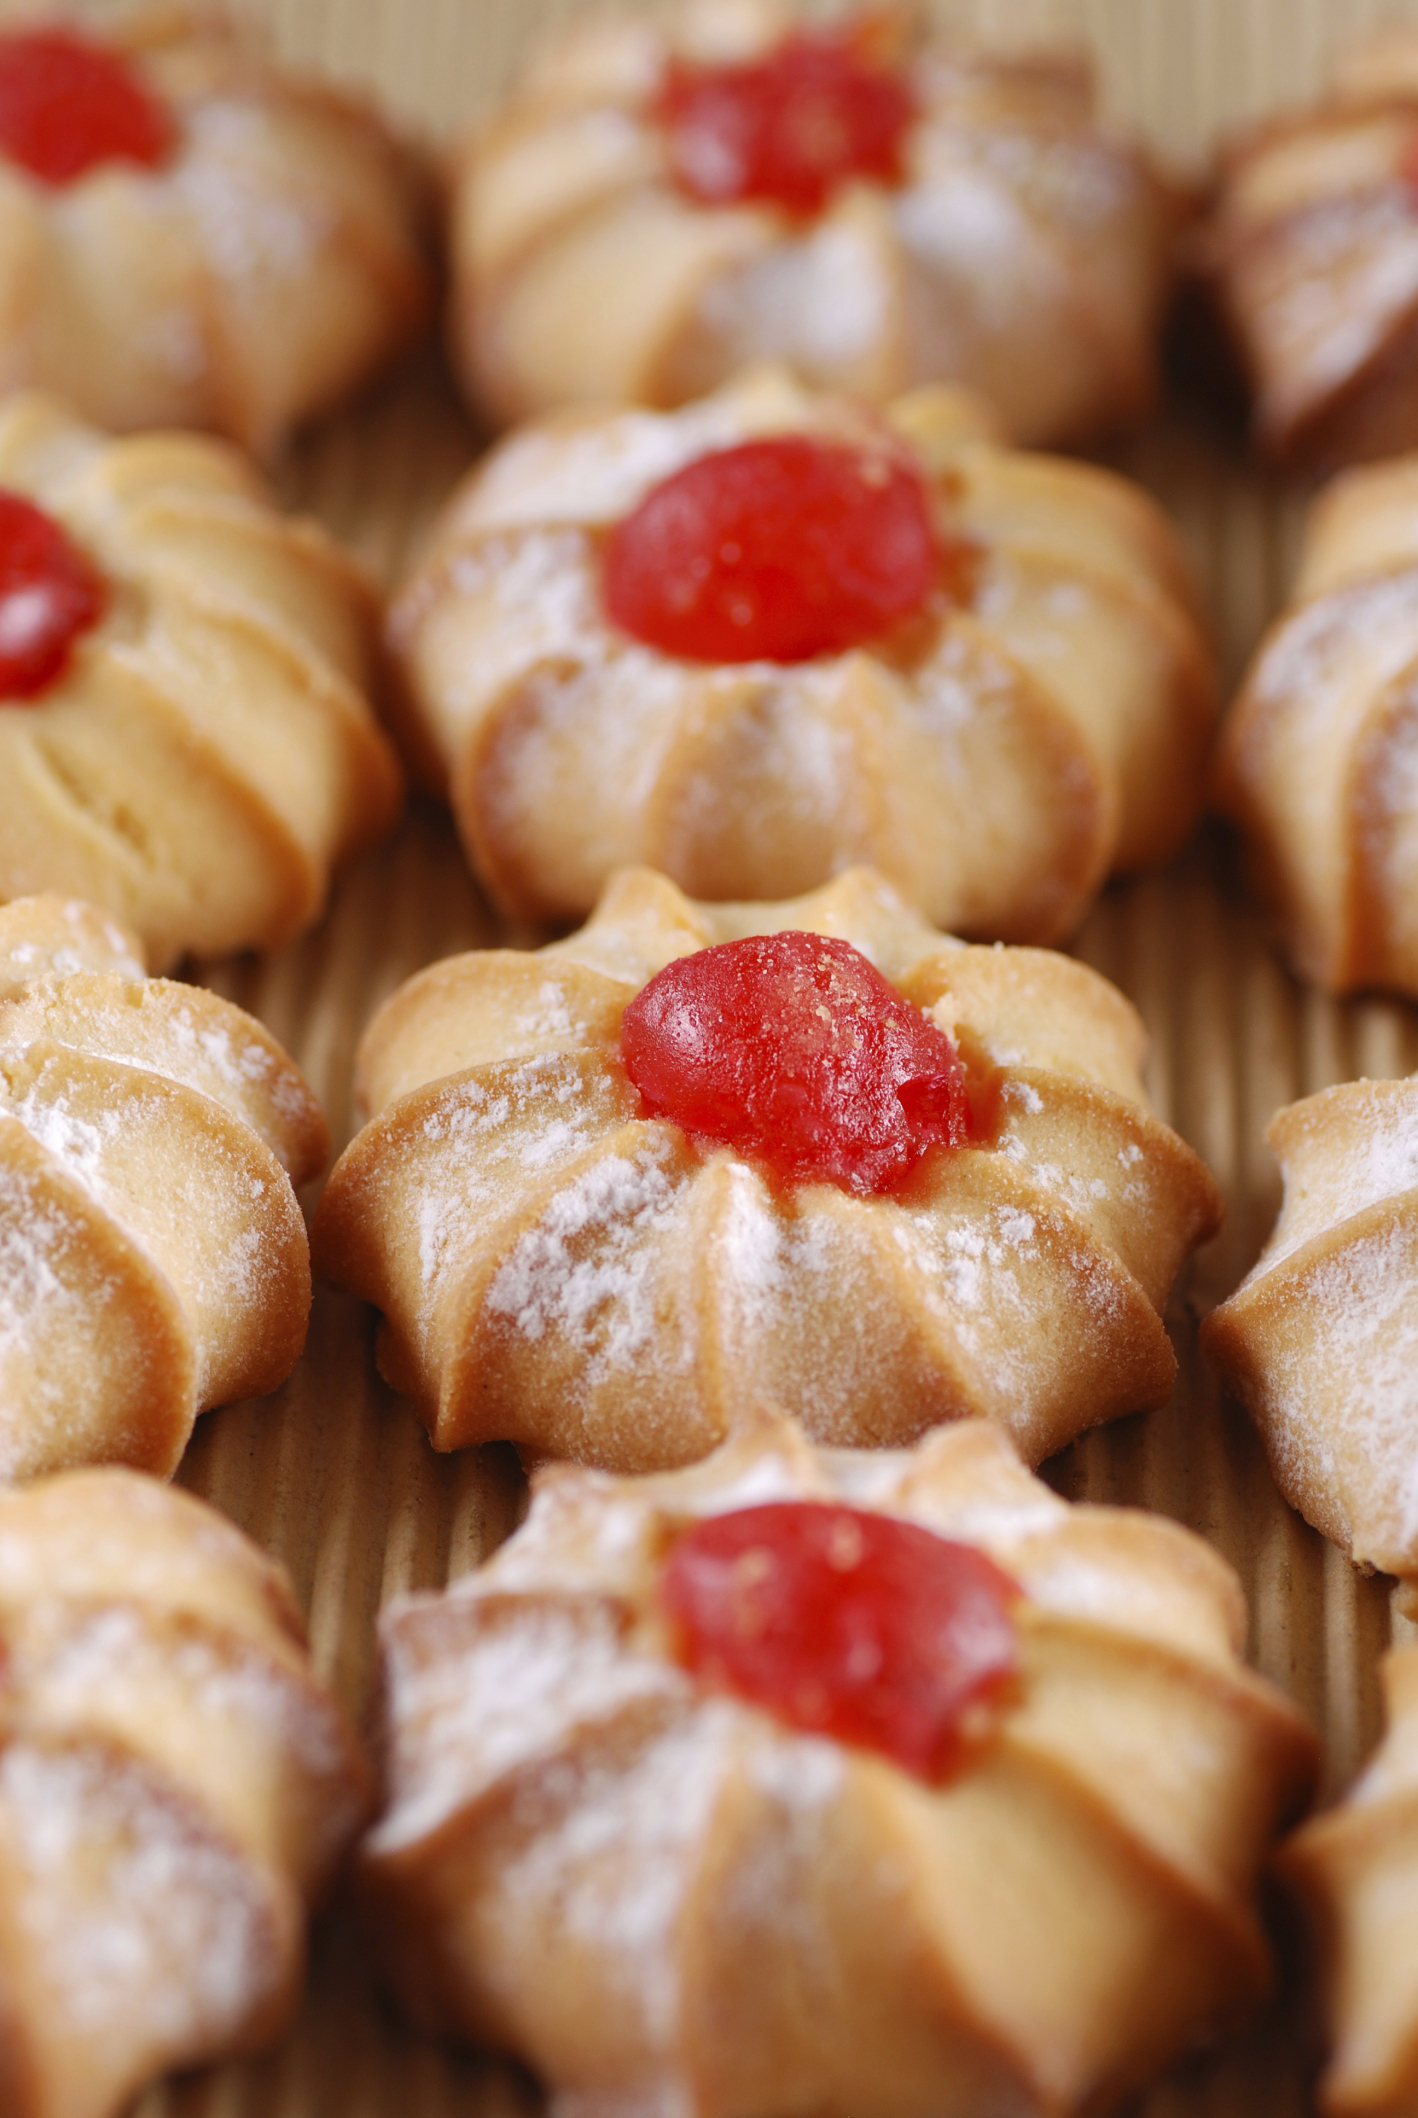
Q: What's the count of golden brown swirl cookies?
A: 12